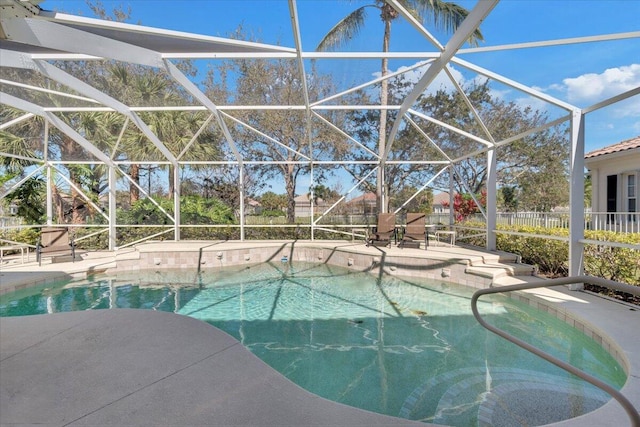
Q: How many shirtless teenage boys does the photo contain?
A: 0